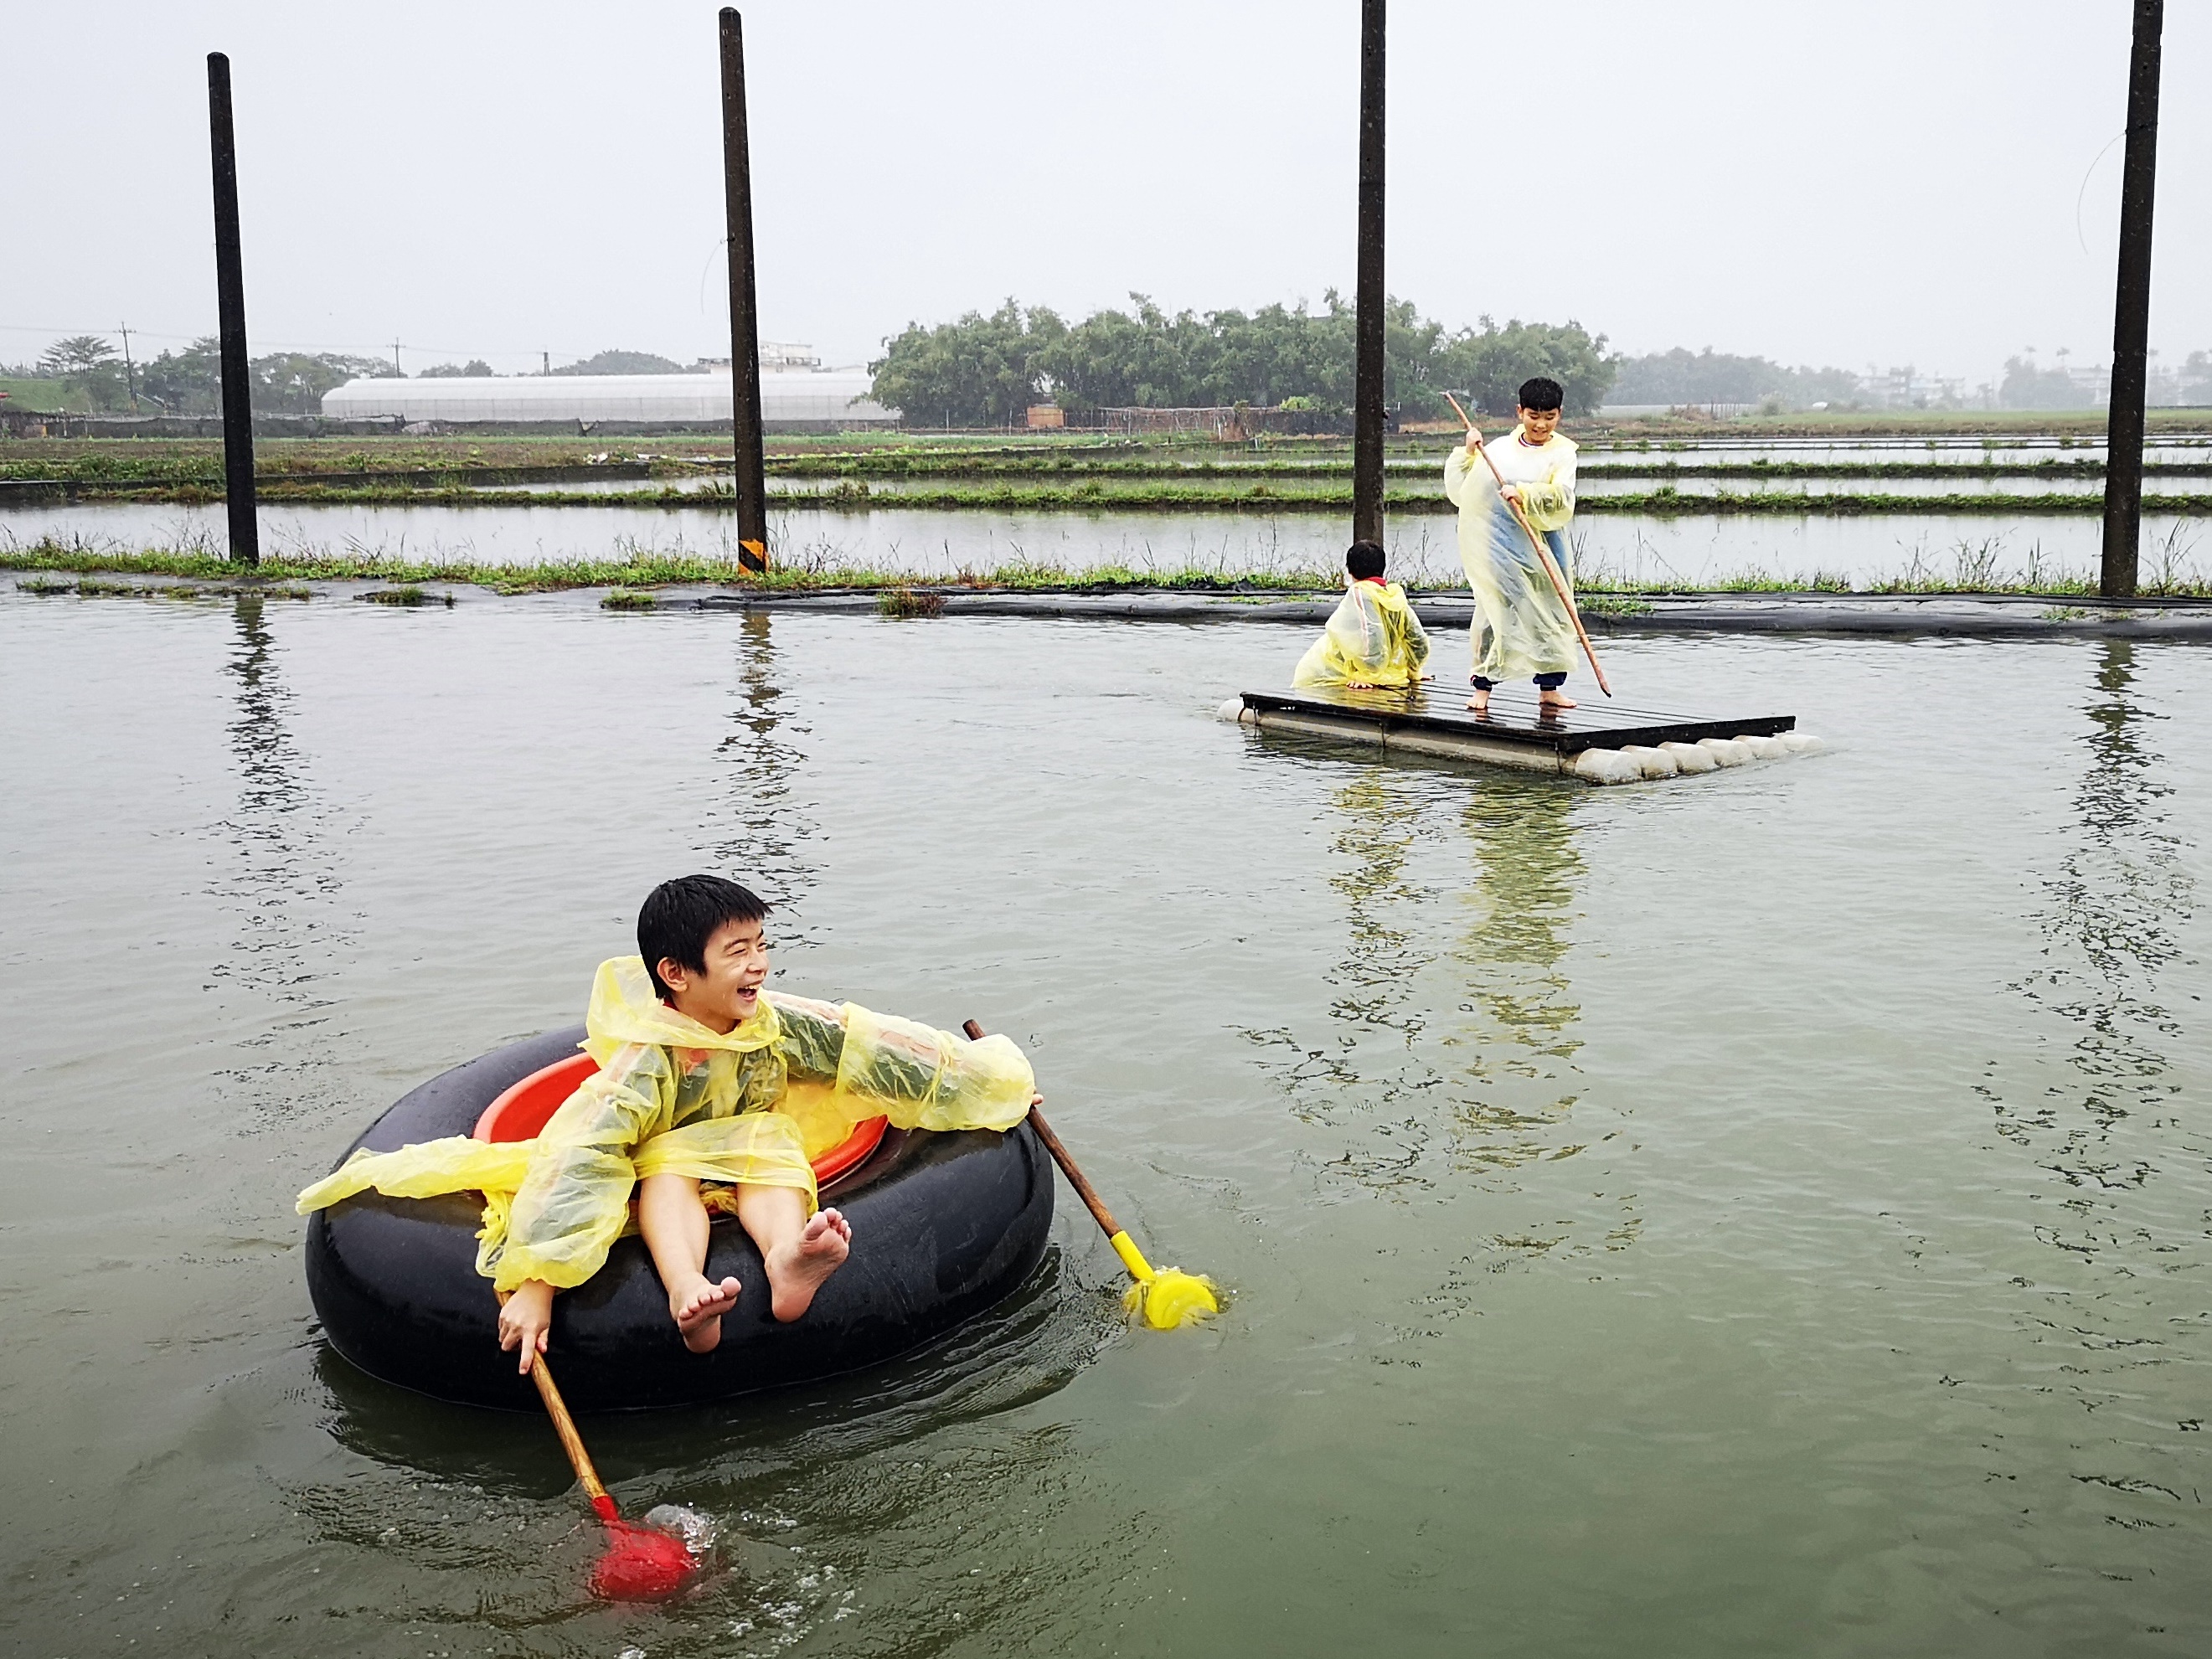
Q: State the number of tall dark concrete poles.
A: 4